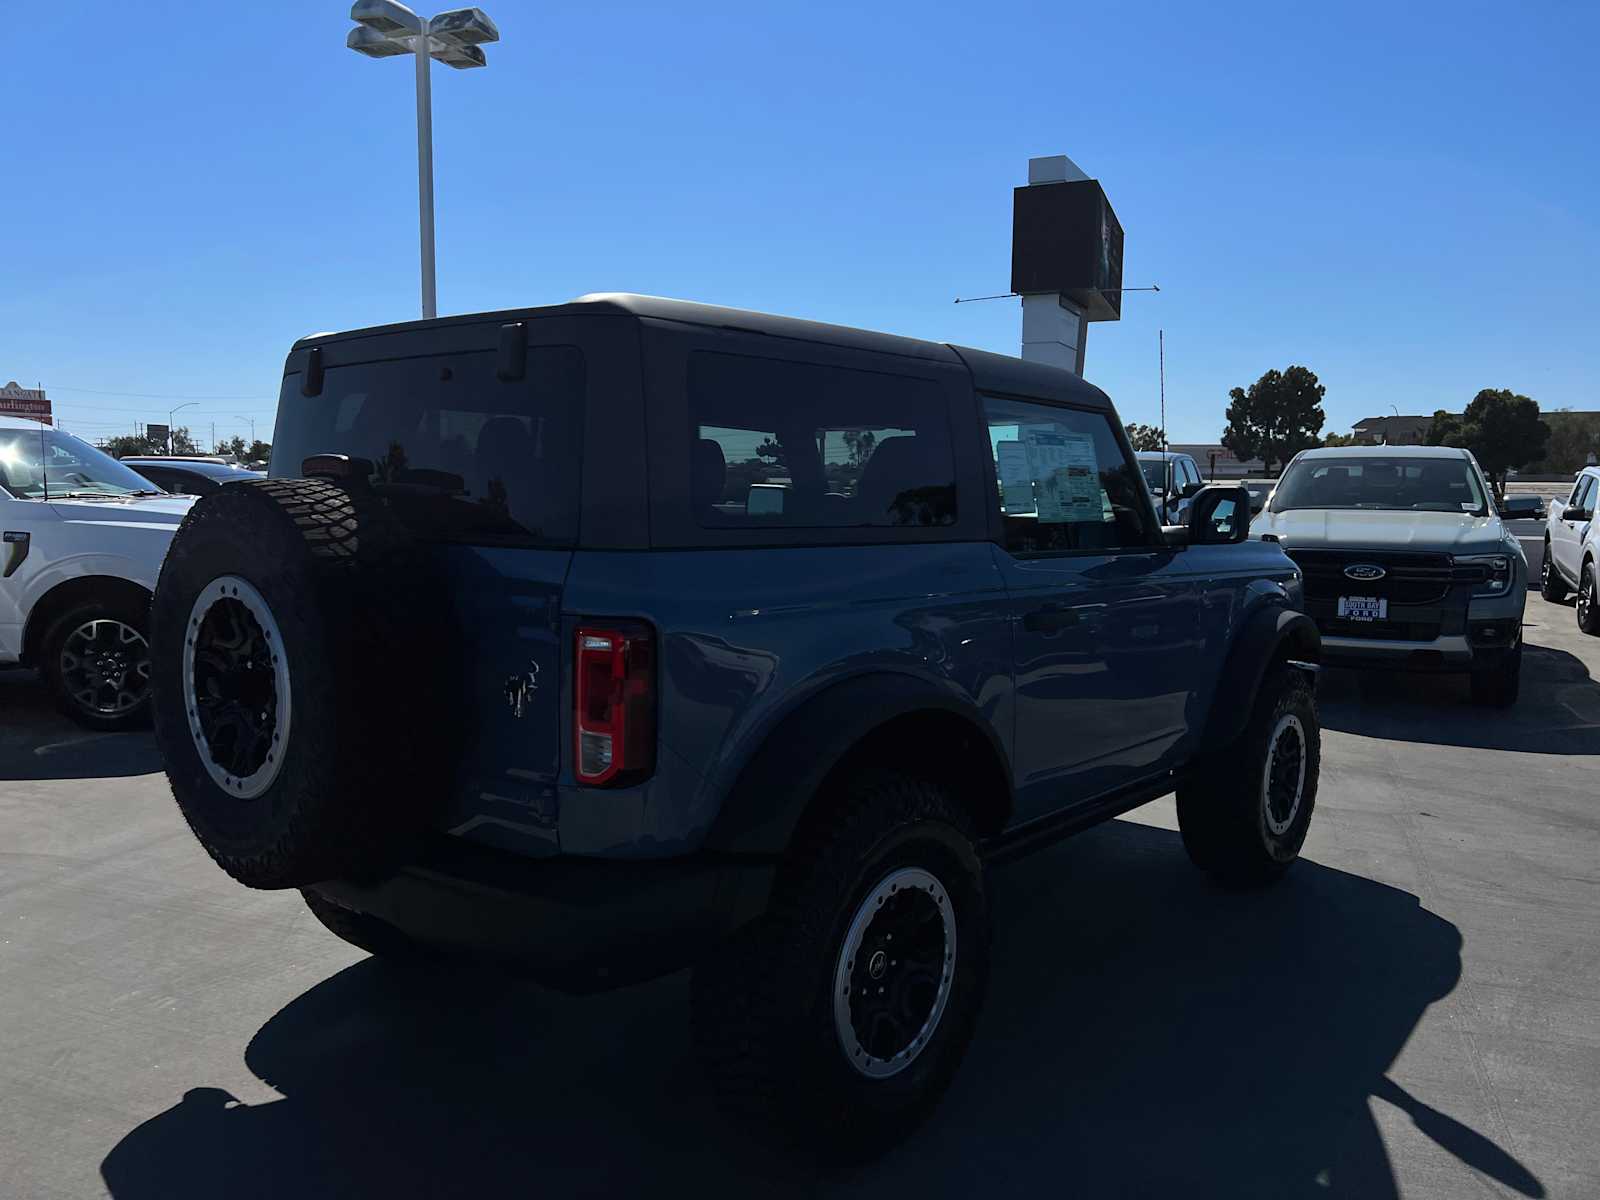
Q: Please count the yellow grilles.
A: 0